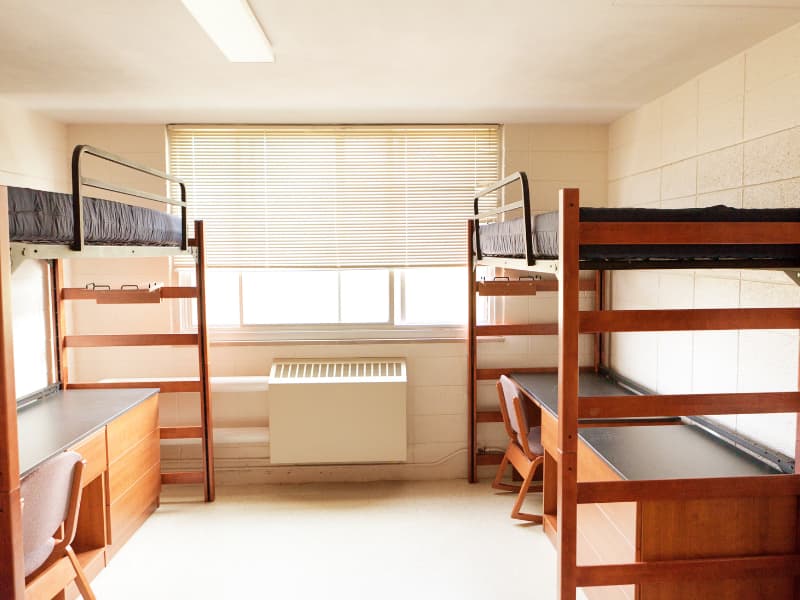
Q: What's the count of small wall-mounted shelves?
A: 2